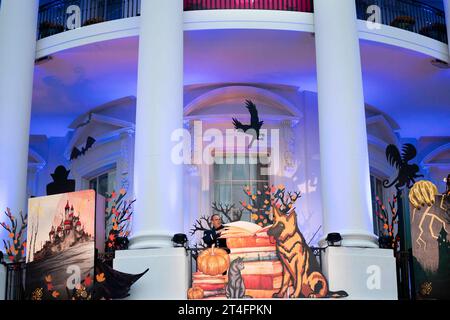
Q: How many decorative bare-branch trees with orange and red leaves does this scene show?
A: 4